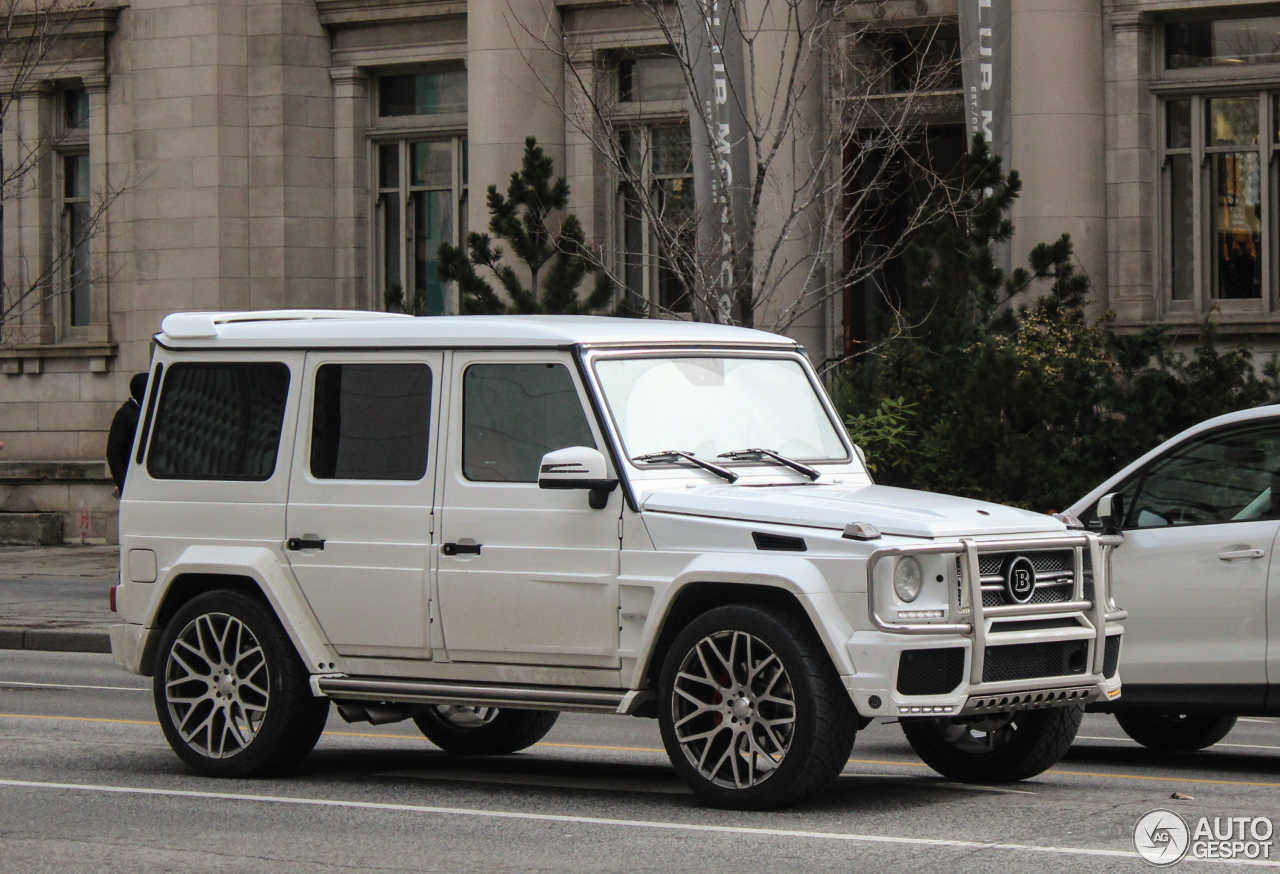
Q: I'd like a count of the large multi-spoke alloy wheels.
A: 2